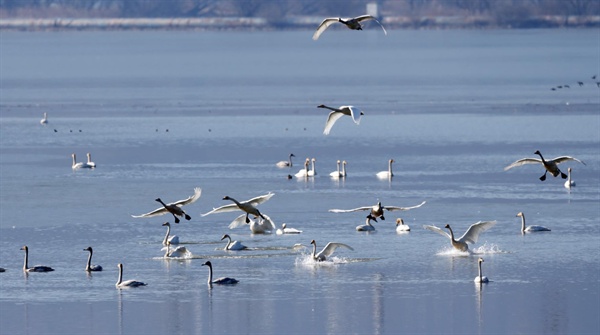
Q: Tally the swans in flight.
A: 6